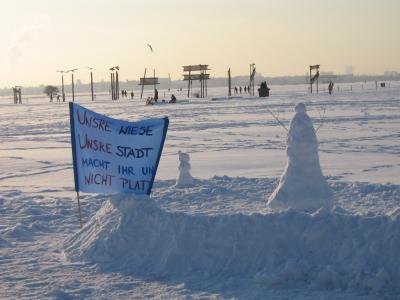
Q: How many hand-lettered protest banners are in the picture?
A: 1